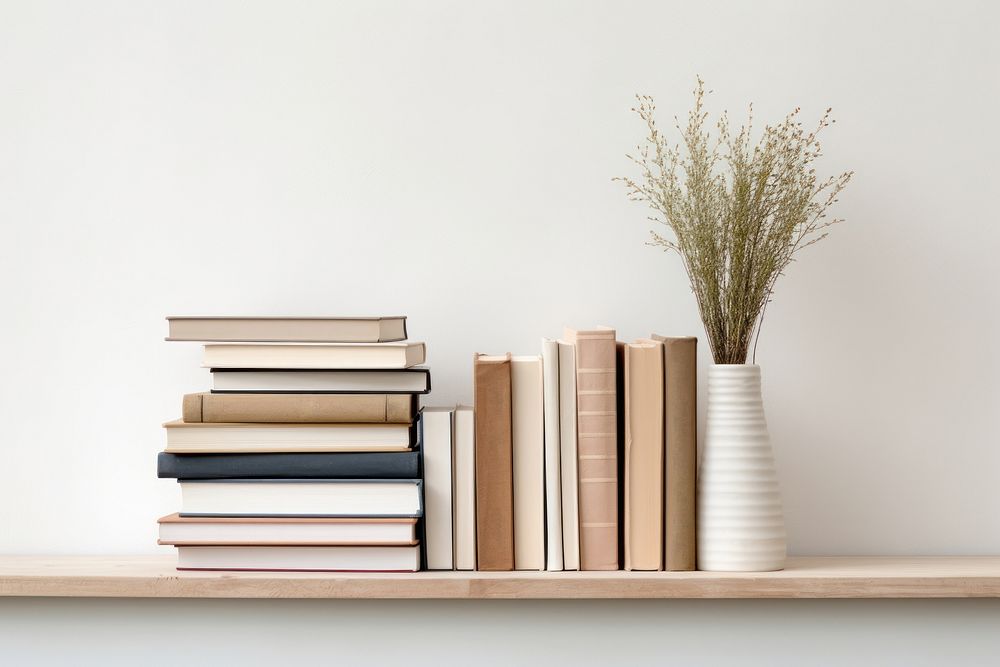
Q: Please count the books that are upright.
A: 9